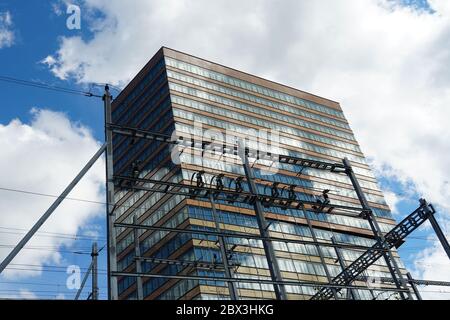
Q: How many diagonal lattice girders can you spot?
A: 1